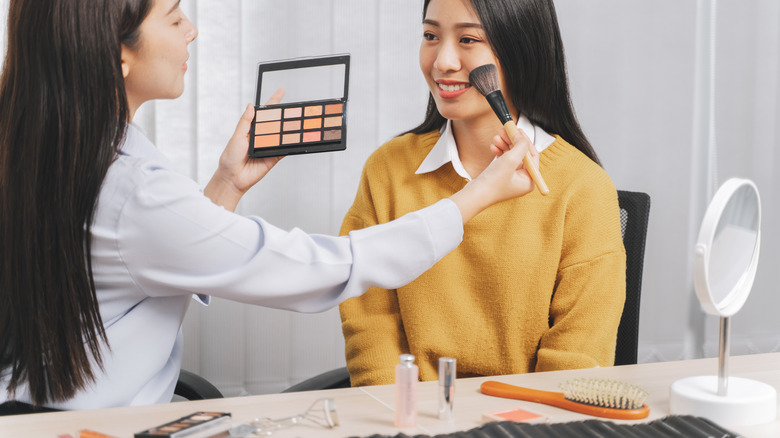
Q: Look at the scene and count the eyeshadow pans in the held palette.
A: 12